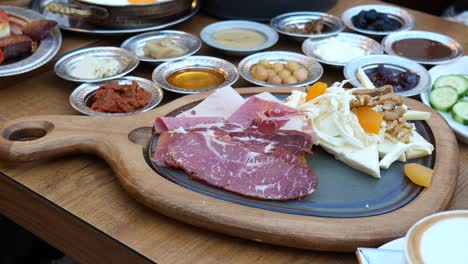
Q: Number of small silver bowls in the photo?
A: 11